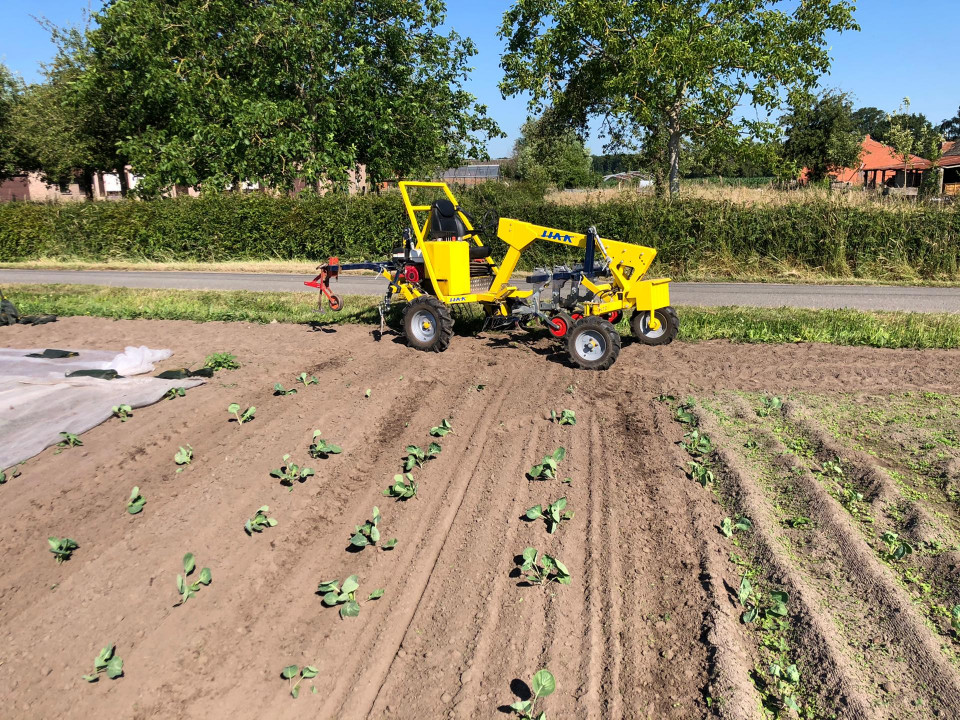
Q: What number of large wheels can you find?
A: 3